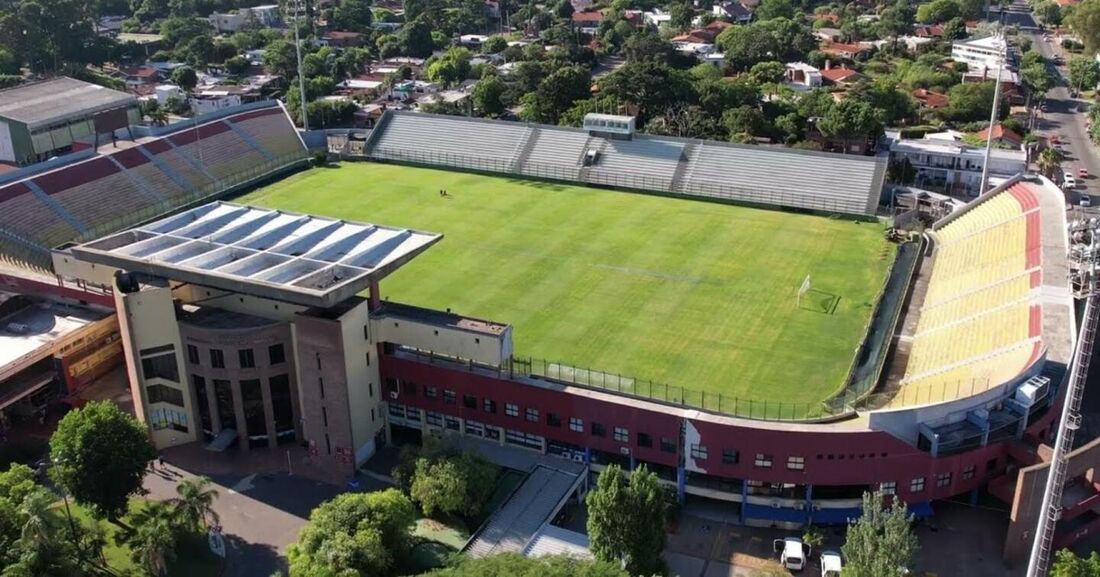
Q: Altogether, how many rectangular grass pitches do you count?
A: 1